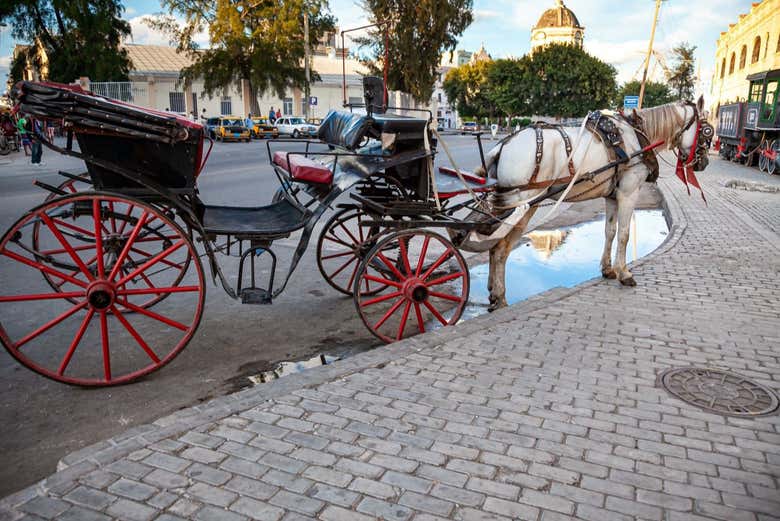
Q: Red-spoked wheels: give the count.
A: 4